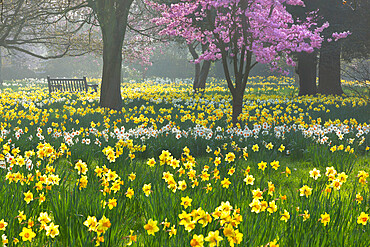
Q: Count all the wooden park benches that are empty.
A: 1